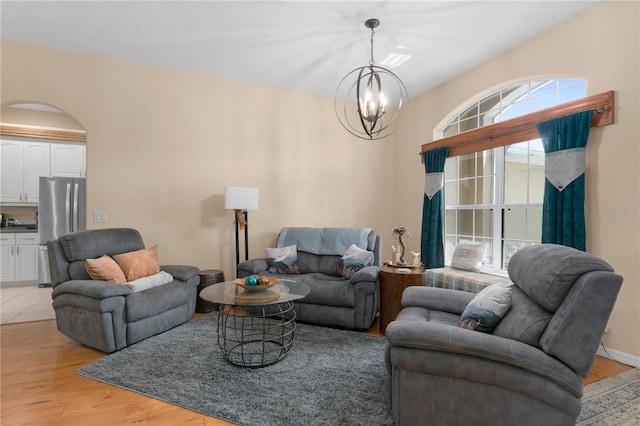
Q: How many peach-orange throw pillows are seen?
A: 2